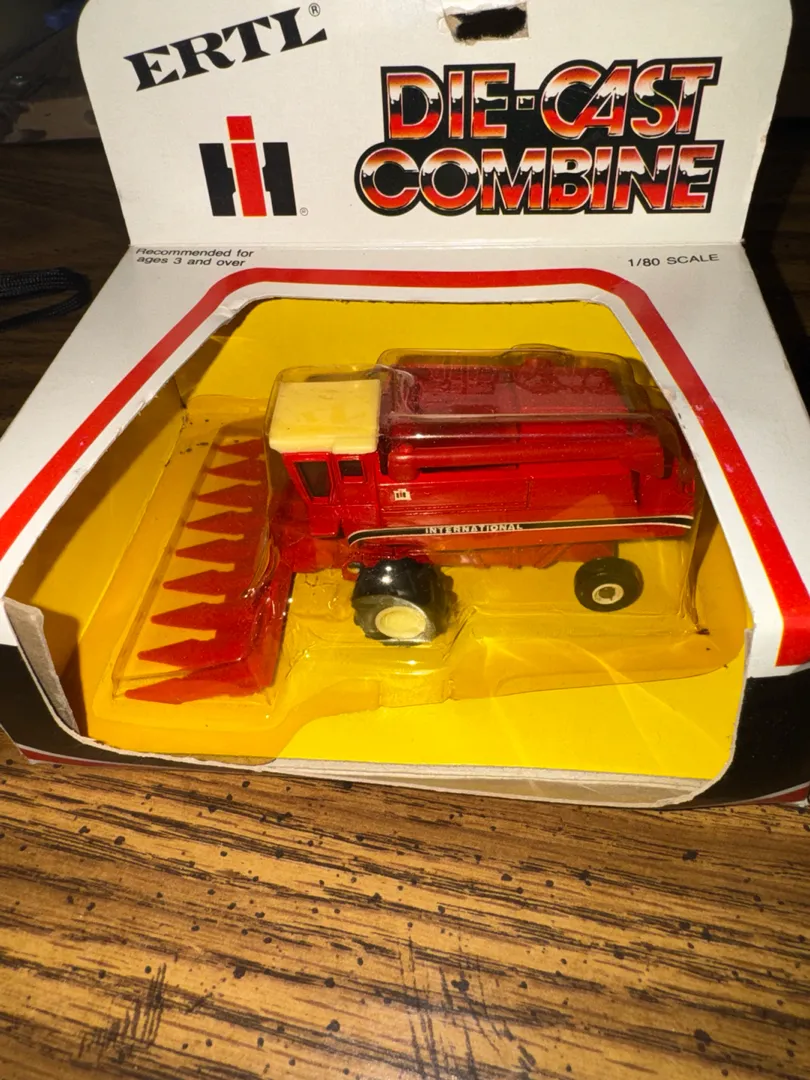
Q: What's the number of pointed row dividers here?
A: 9